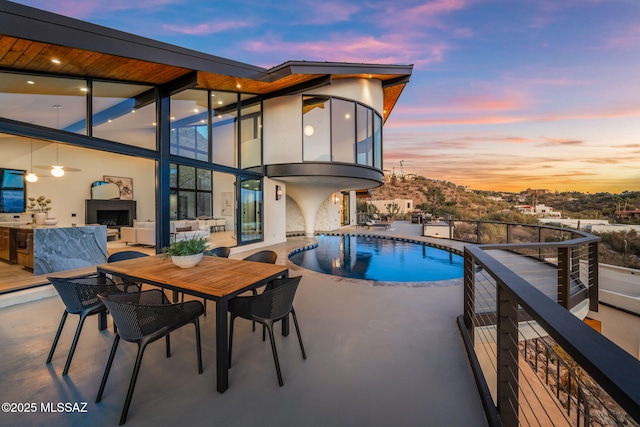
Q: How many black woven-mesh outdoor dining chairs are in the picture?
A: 6